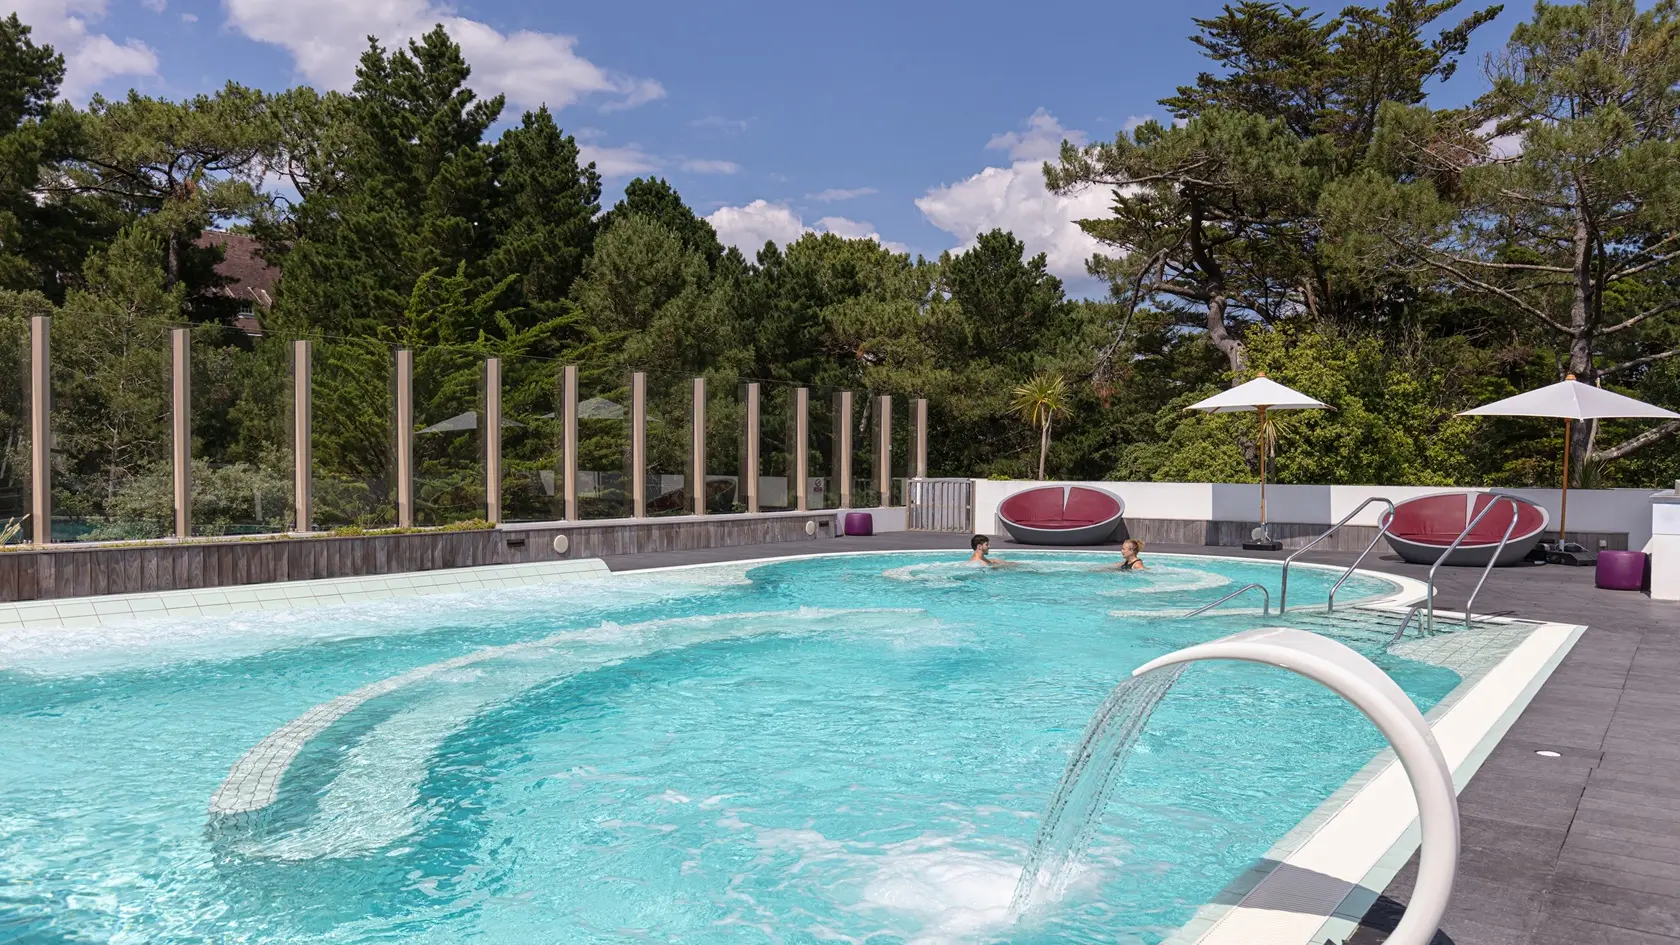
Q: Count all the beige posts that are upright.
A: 13